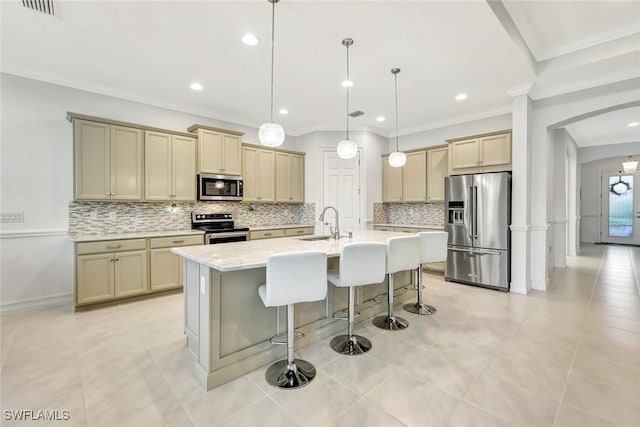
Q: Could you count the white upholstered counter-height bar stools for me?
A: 4